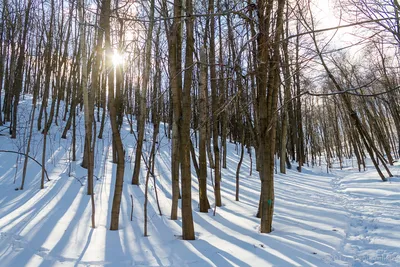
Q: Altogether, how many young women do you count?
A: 0